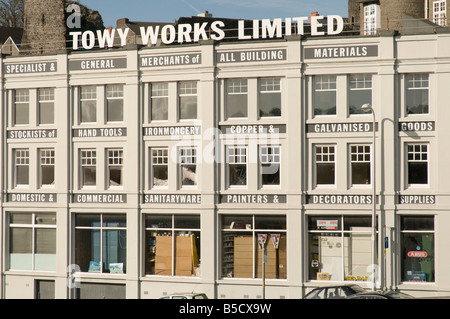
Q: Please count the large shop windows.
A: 6